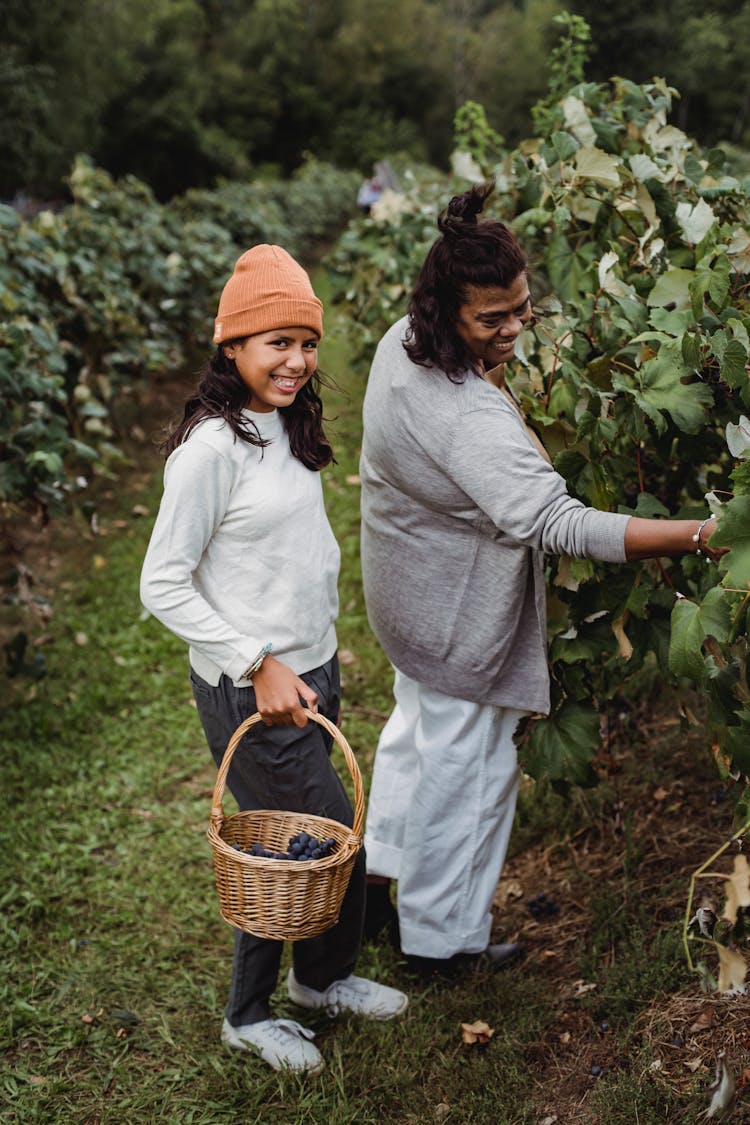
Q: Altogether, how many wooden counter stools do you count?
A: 0